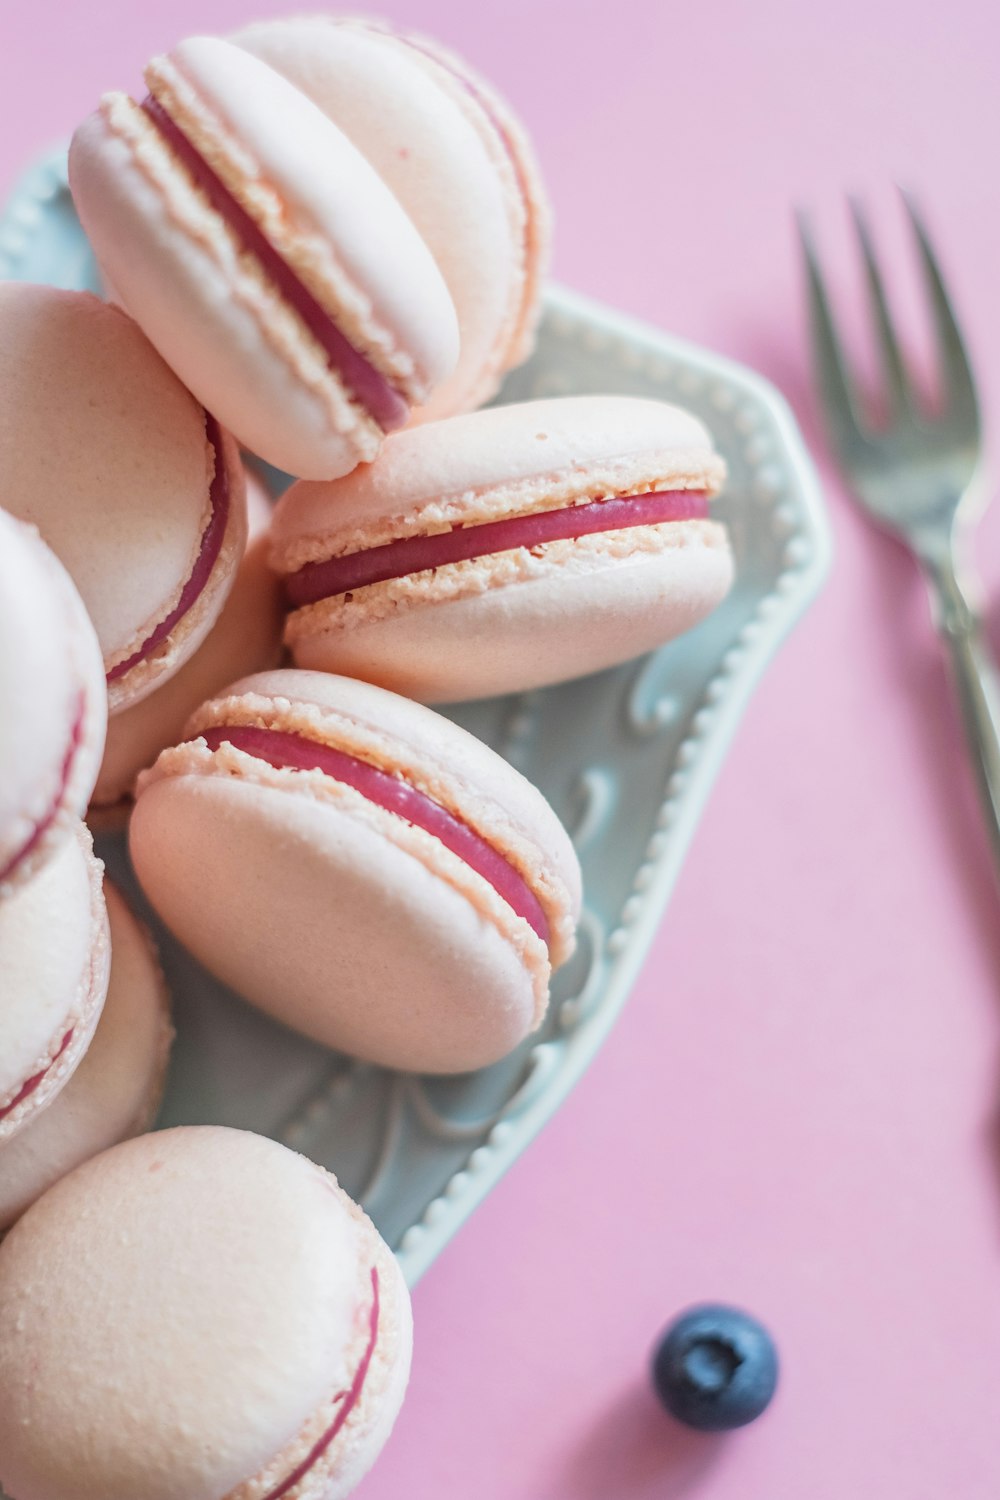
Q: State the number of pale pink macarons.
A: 10